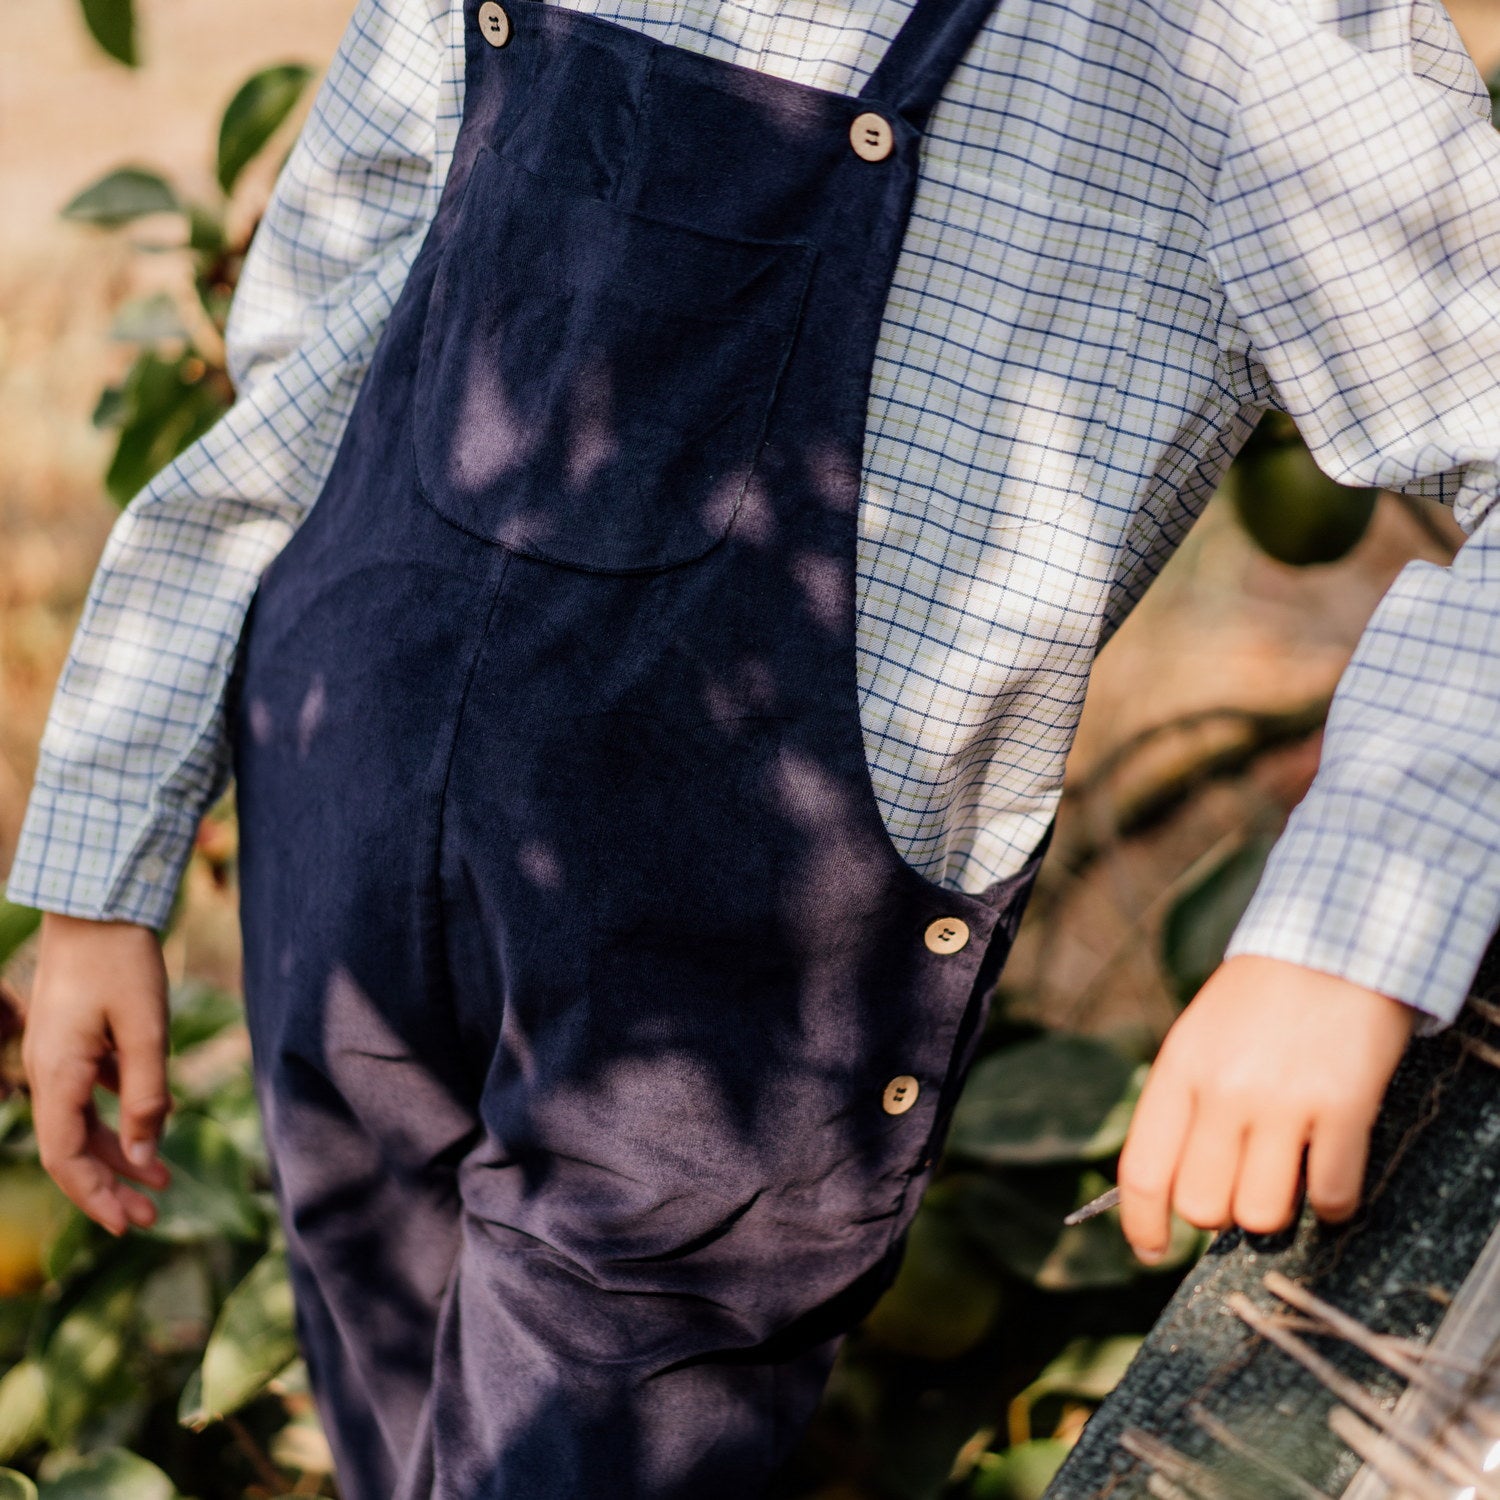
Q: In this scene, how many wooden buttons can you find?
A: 4